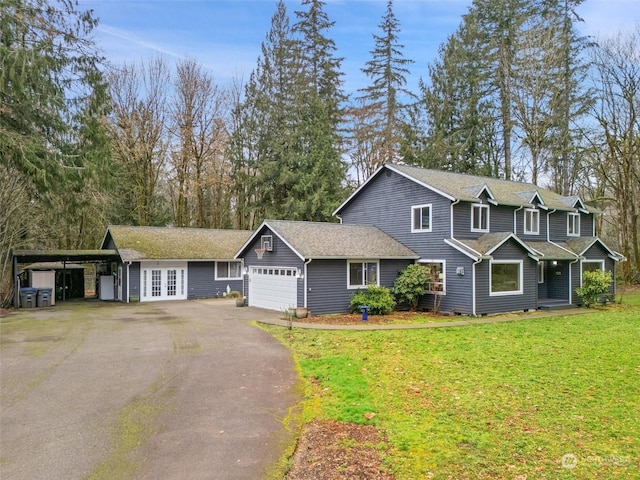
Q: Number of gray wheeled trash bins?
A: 2